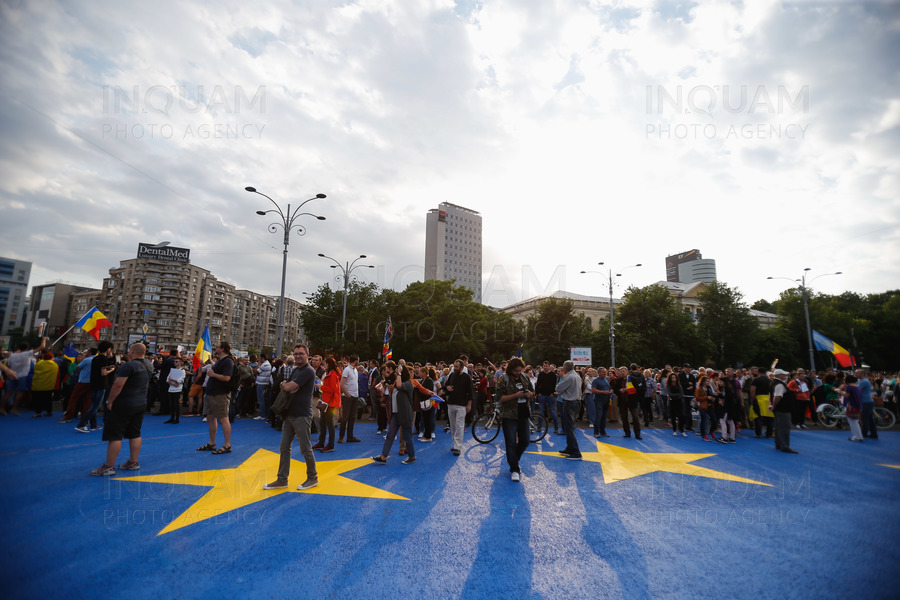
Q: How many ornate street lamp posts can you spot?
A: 4